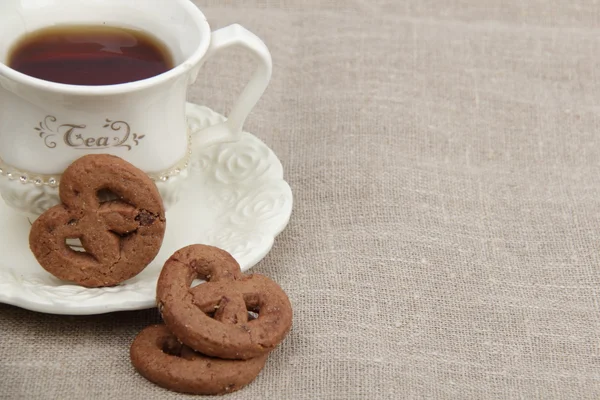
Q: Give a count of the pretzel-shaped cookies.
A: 3